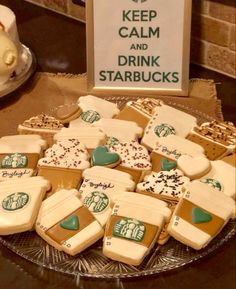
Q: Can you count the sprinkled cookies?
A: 6